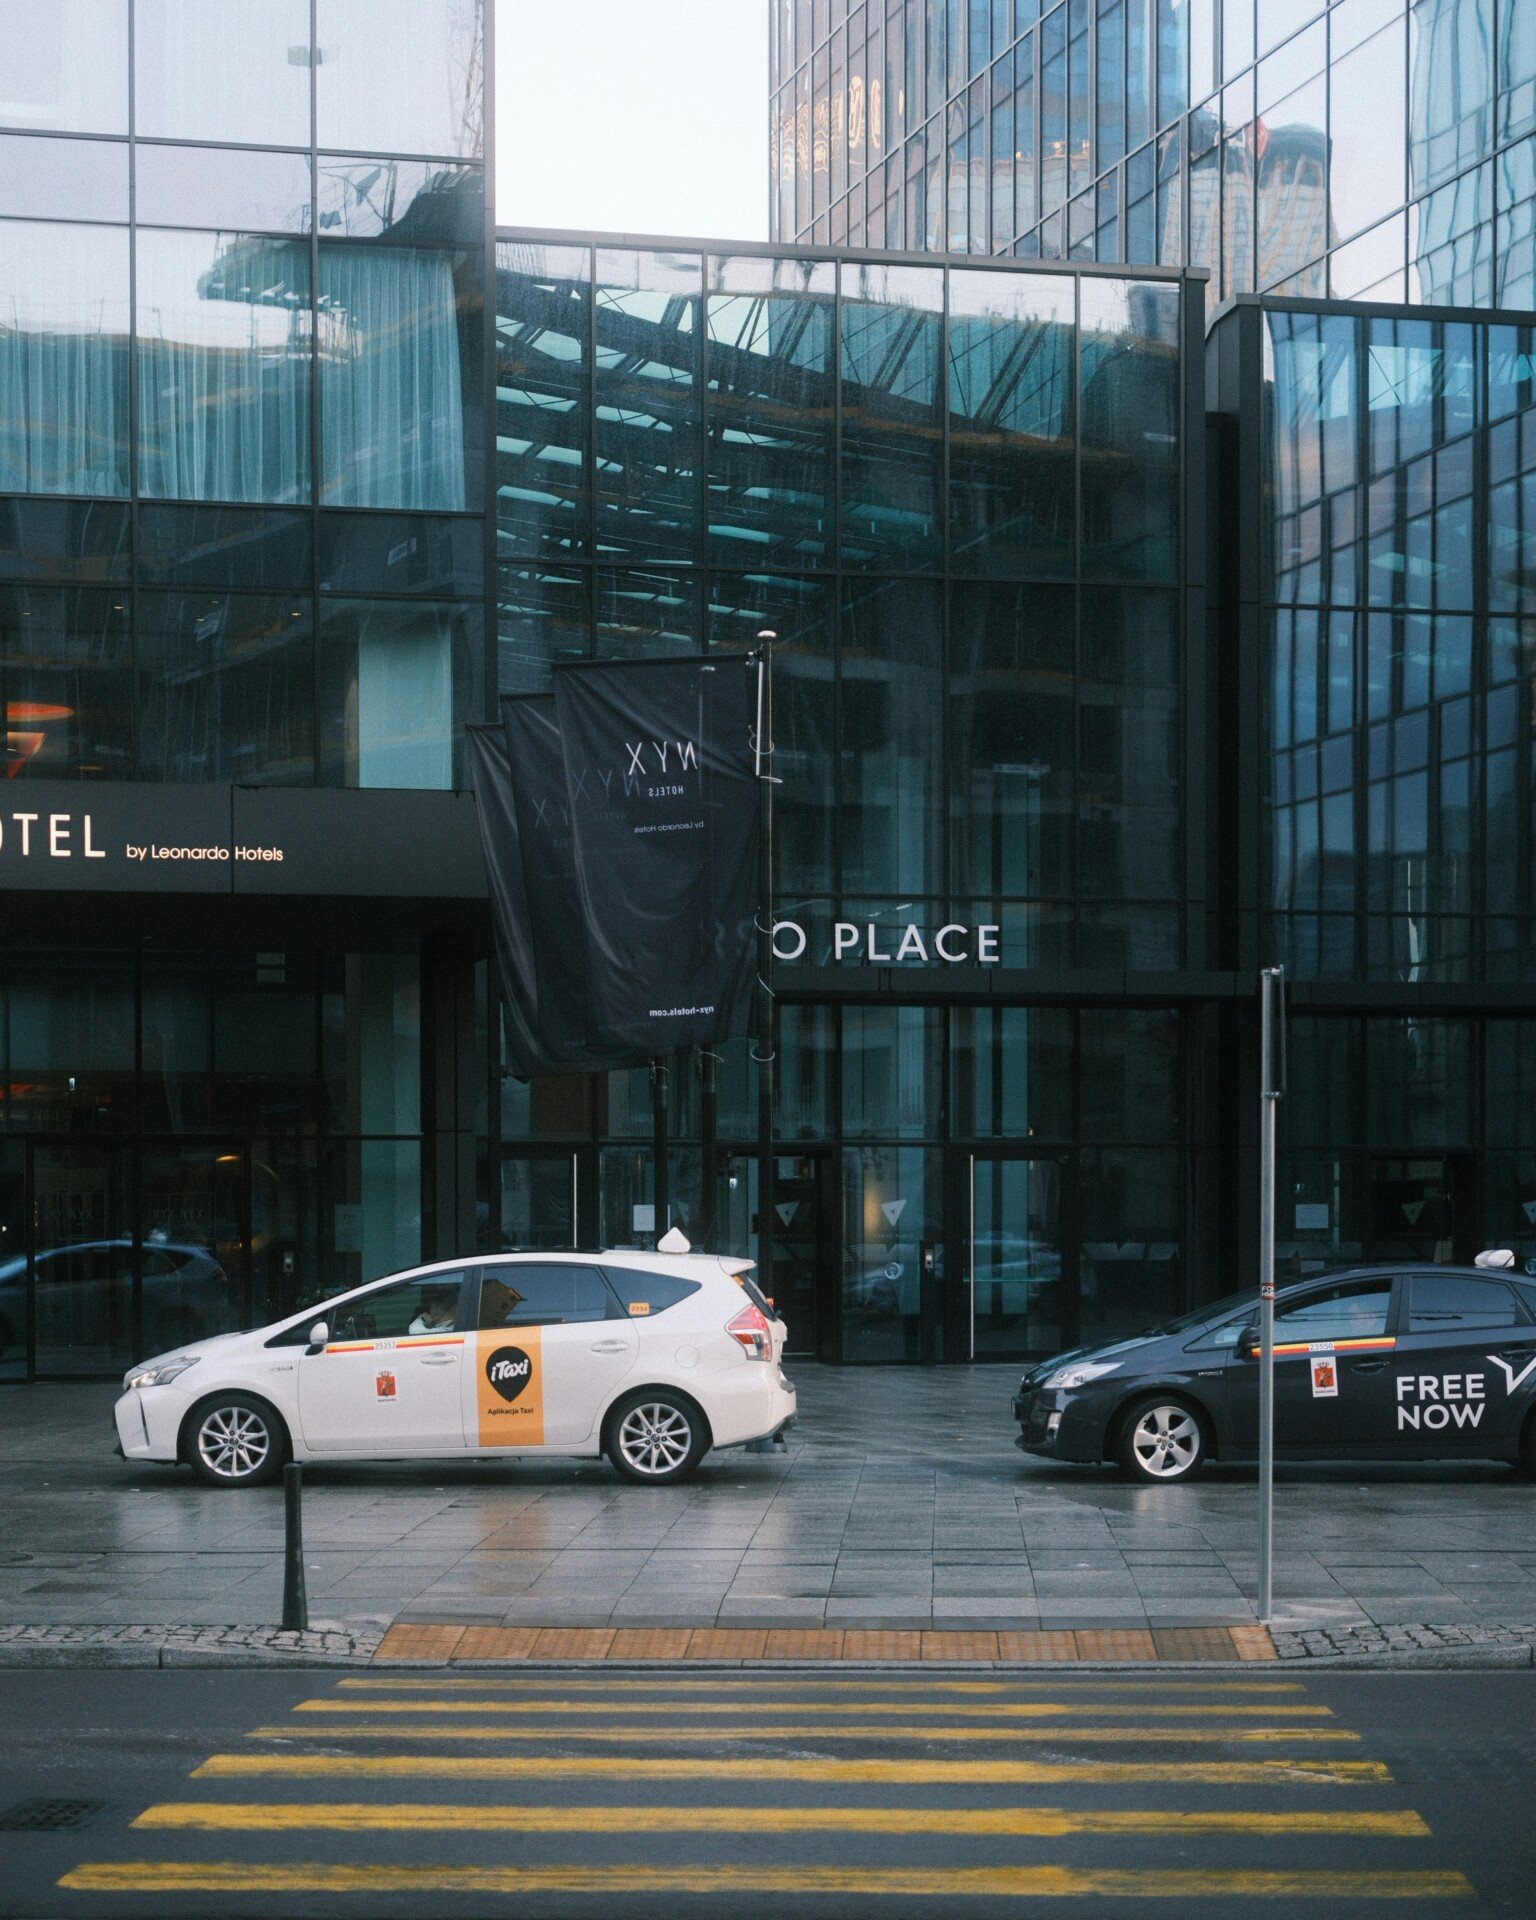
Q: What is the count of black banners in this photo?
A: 3